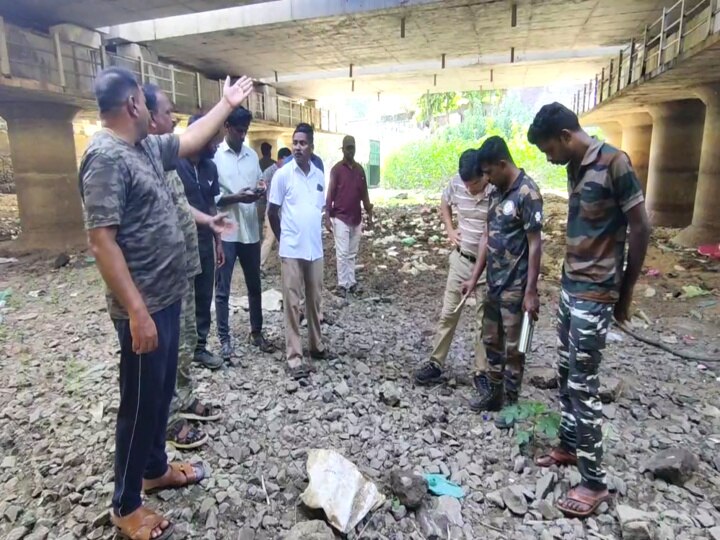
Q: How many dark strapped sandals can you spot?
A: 2